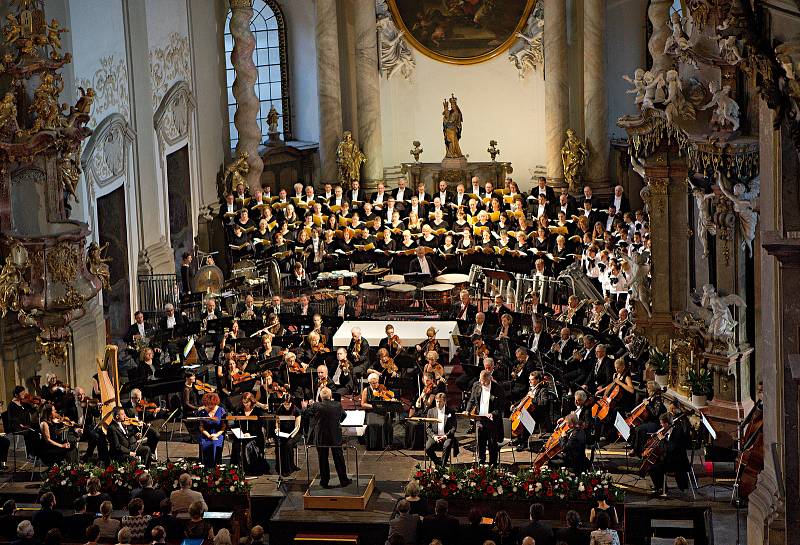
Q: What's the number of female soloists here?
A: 3